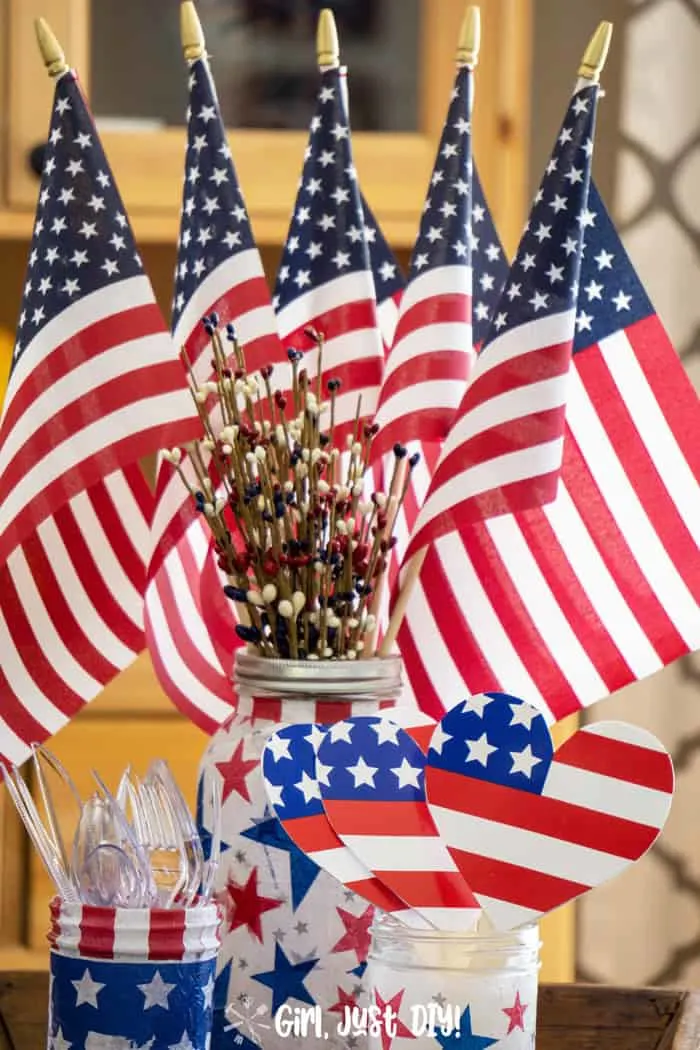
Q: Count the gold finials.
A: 5